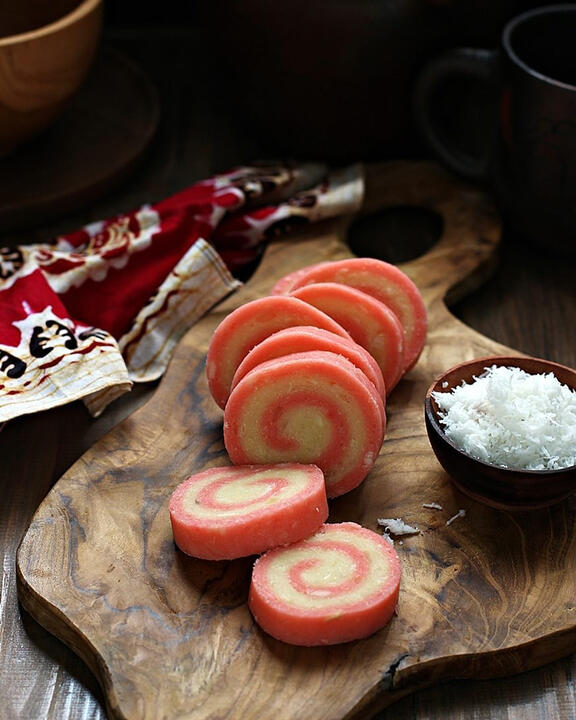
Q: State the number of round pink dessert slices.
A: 7